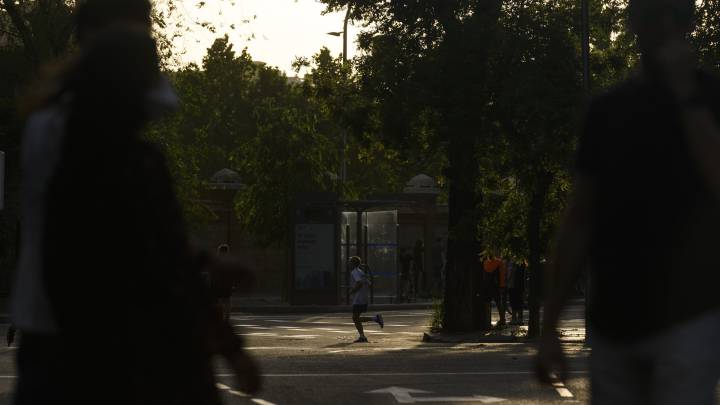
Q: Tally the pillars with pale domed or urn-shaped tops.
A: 2